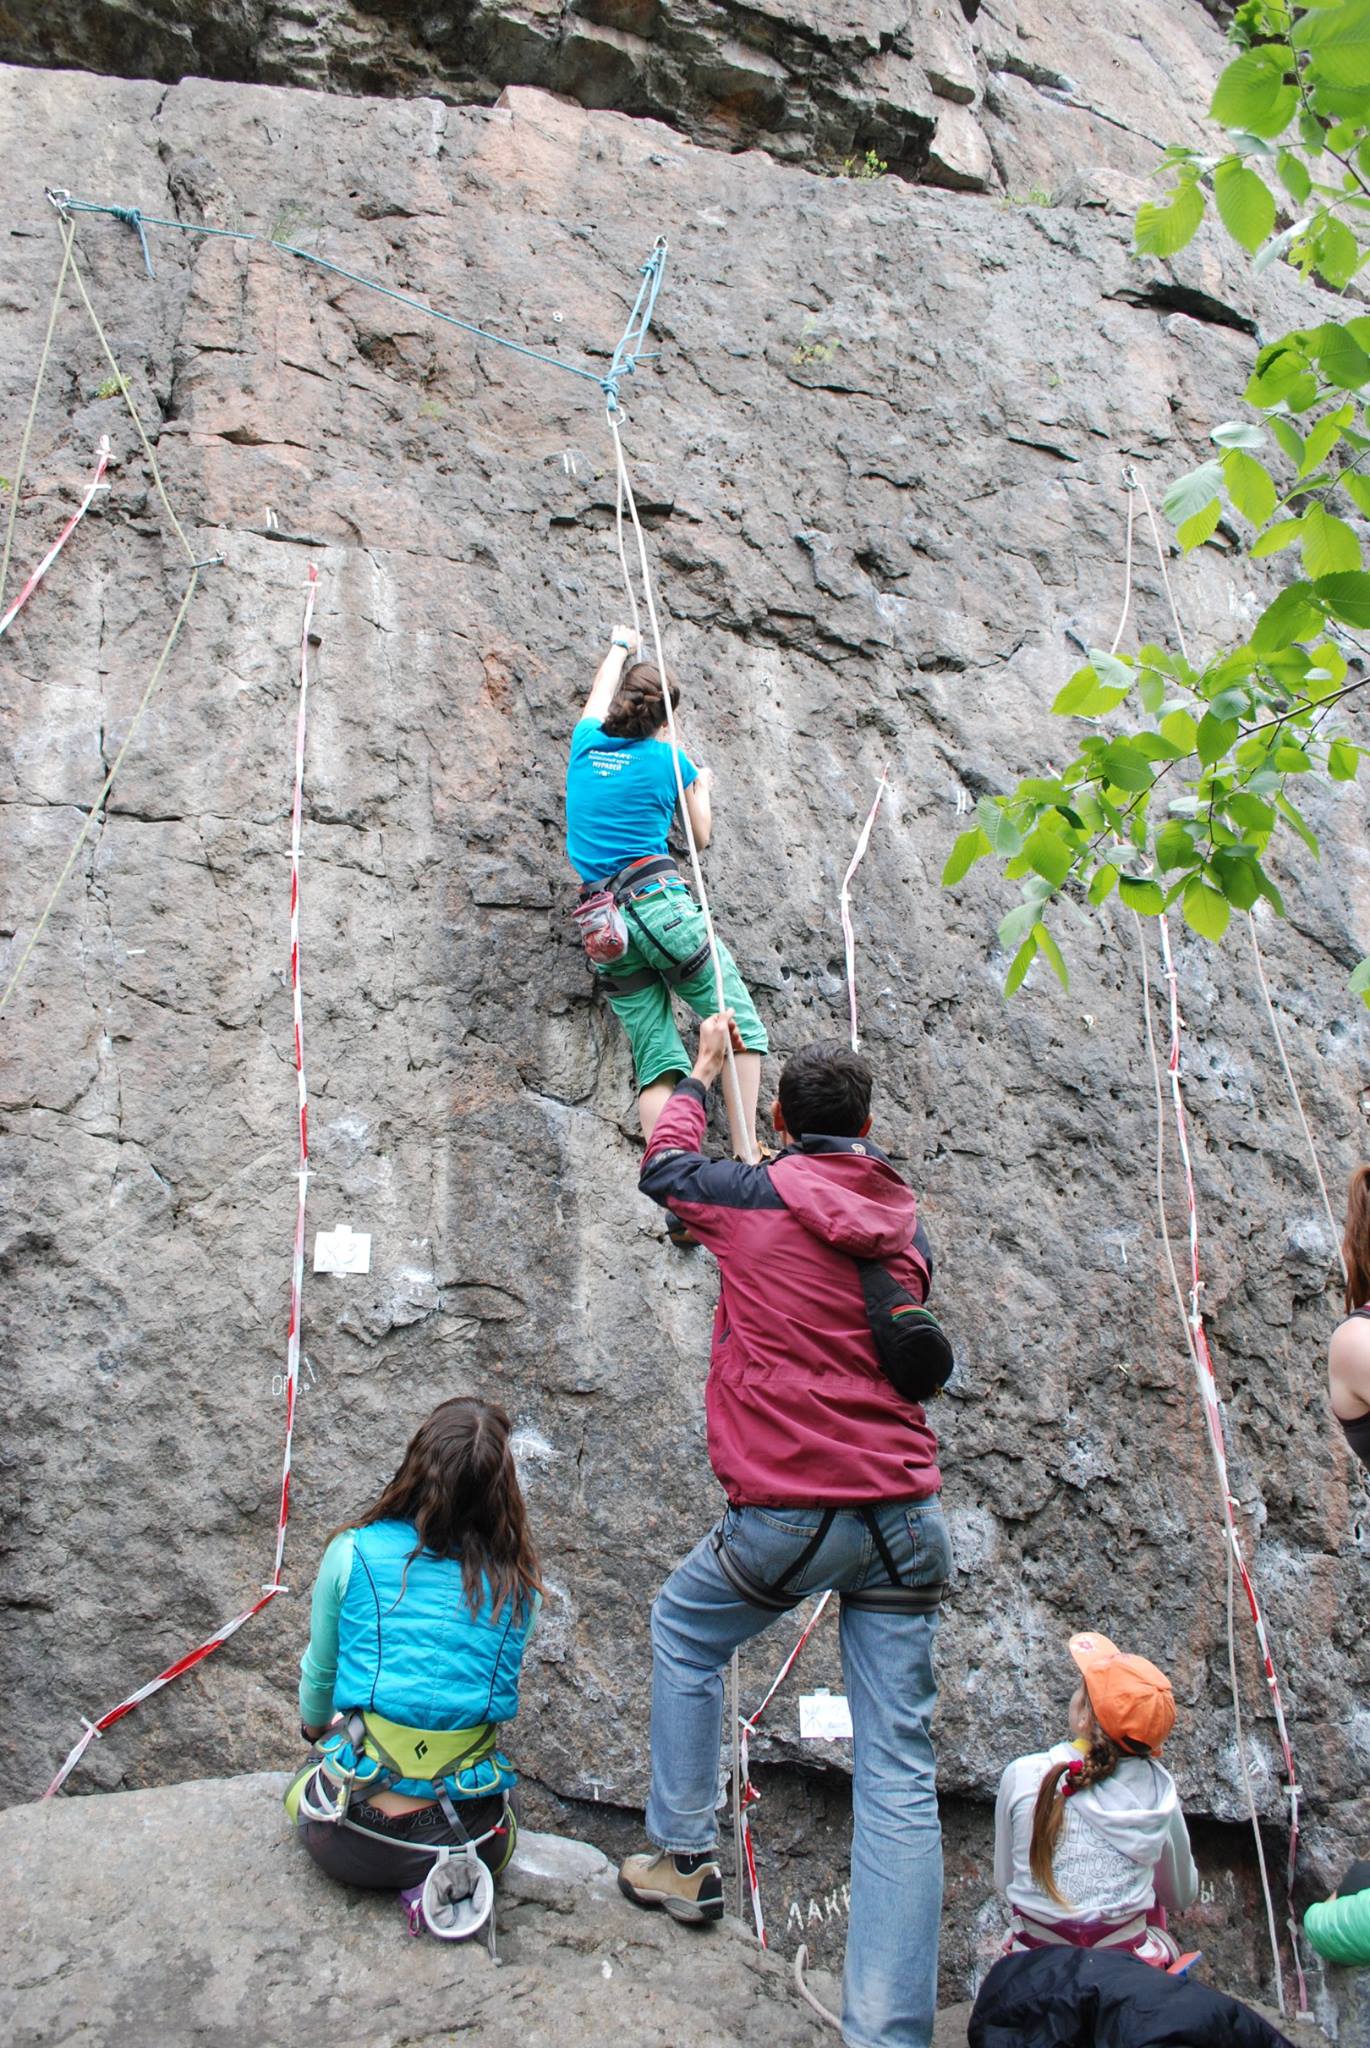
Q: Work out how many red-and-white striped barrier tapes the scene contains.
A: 4